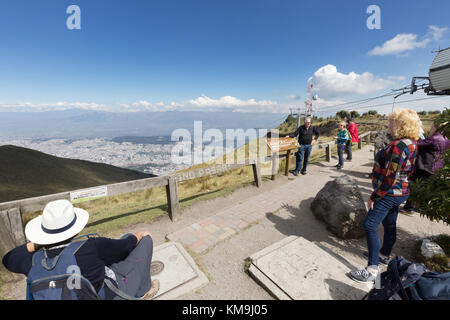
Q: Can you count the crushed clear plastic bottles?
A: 0